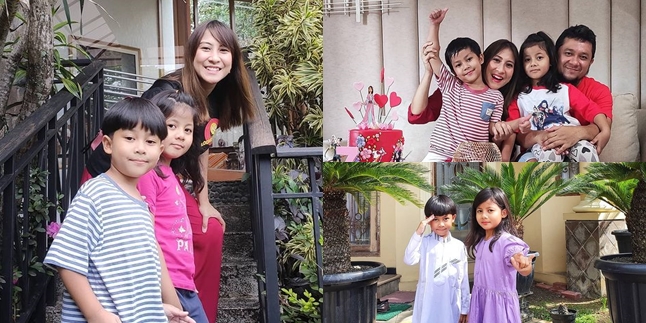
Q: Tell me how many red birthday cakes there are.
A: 1